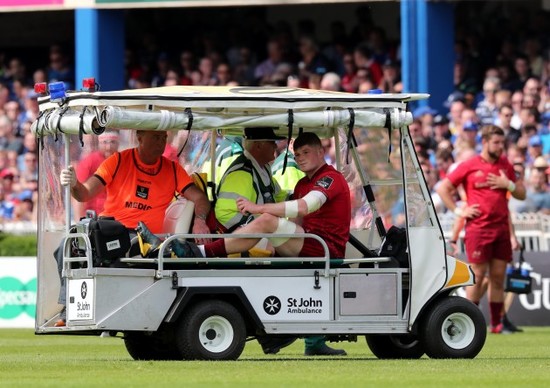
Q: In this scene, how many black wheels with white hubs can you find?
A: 2